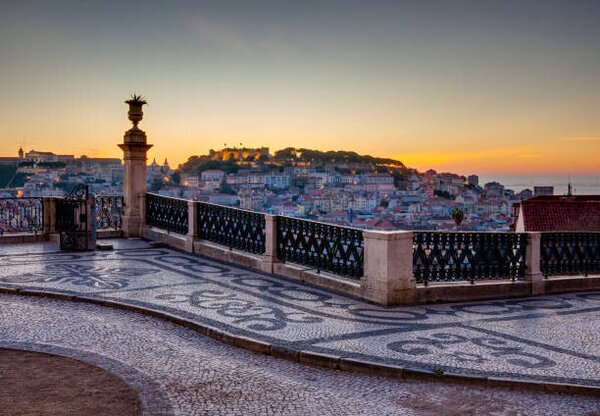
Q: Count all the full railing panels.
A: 4